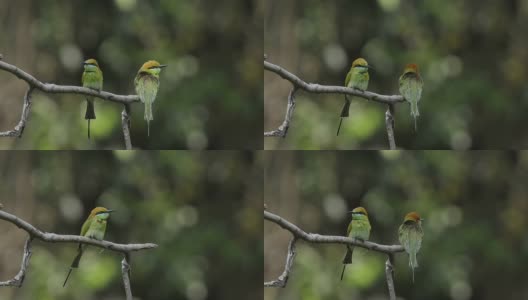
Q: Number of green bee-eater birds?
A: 7